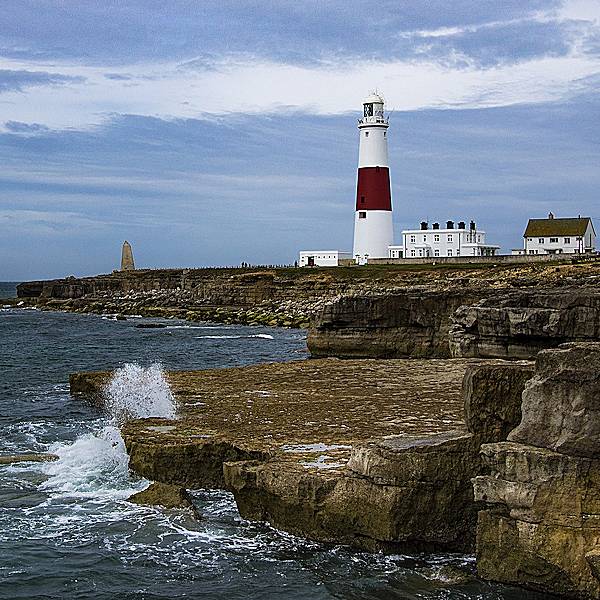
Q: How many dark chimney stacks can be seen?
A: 5